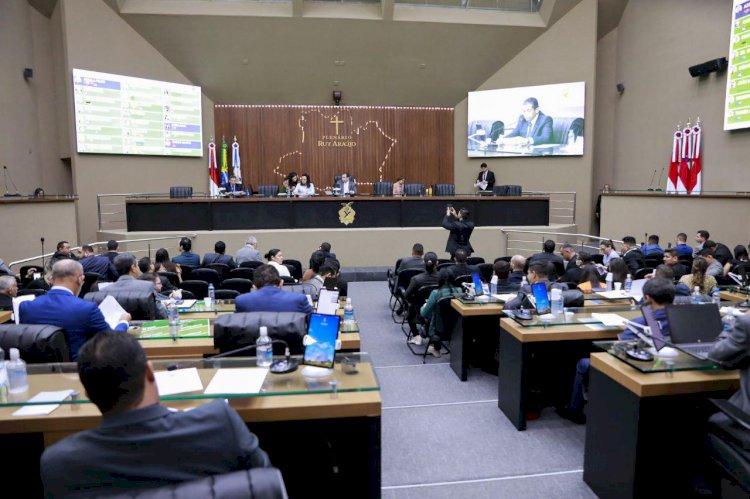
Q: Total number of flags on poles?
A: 6